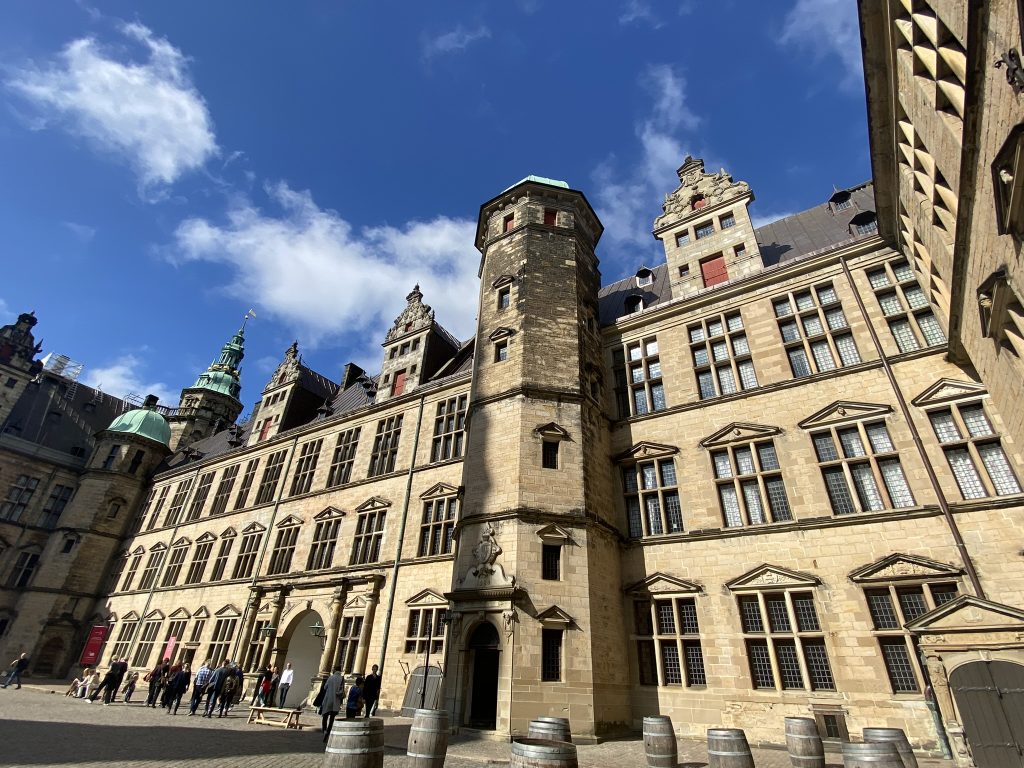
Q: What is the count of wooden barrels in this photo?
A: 10